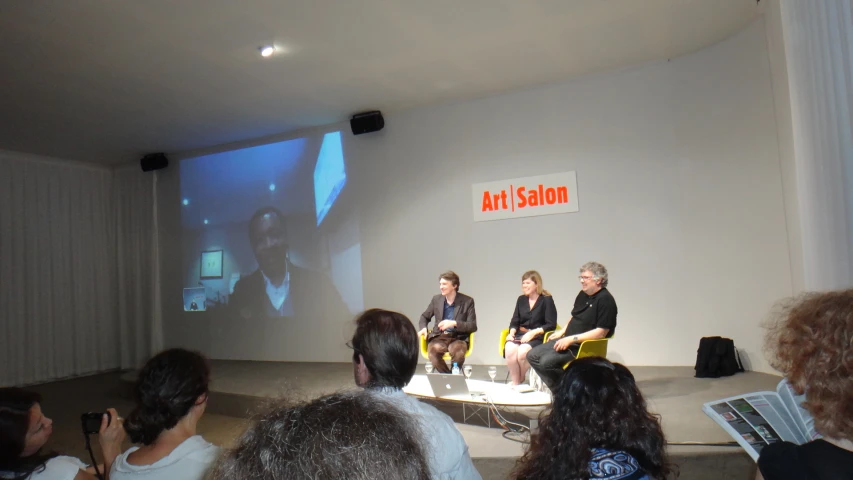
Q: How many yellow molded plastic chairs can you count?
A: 3